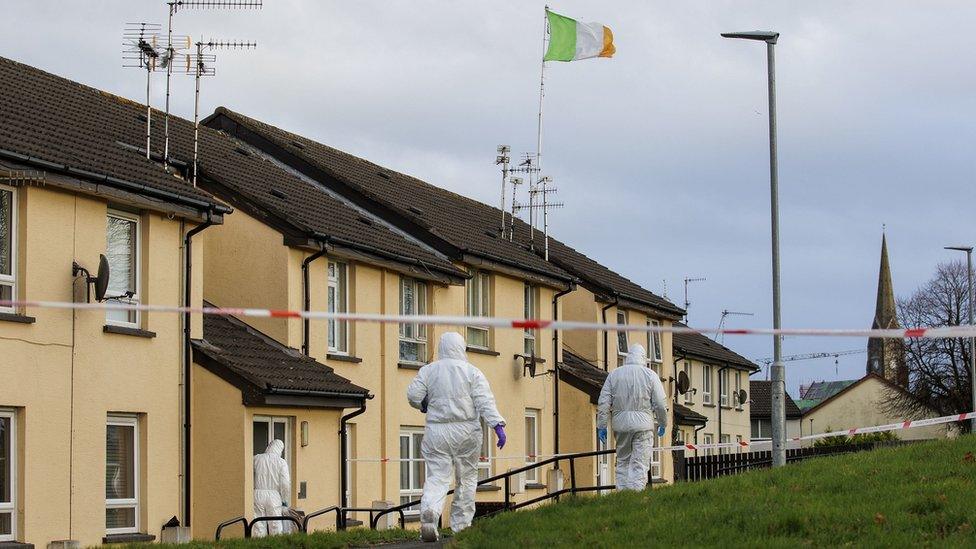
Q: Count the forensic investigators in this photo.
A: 3